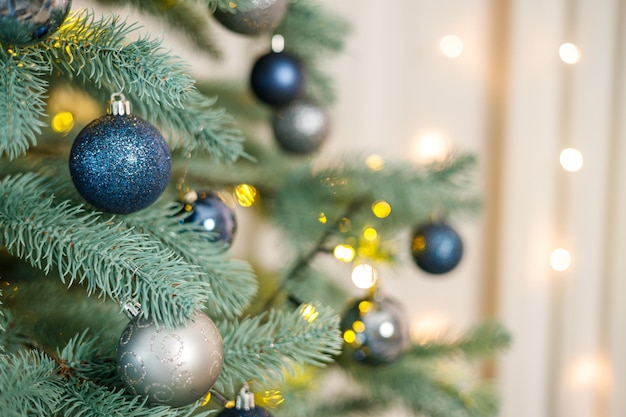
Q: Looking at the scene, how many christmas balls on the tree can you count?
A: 10